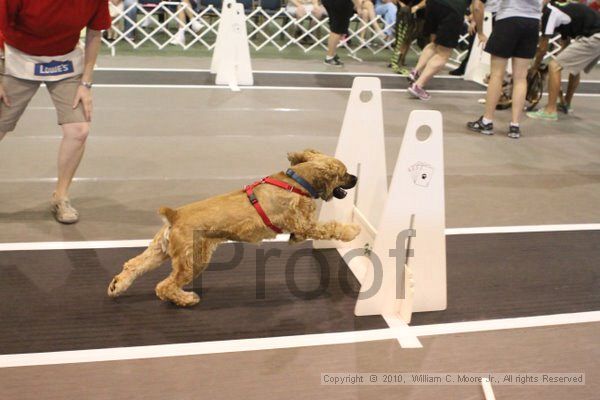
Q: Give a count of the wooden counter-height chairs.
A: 0